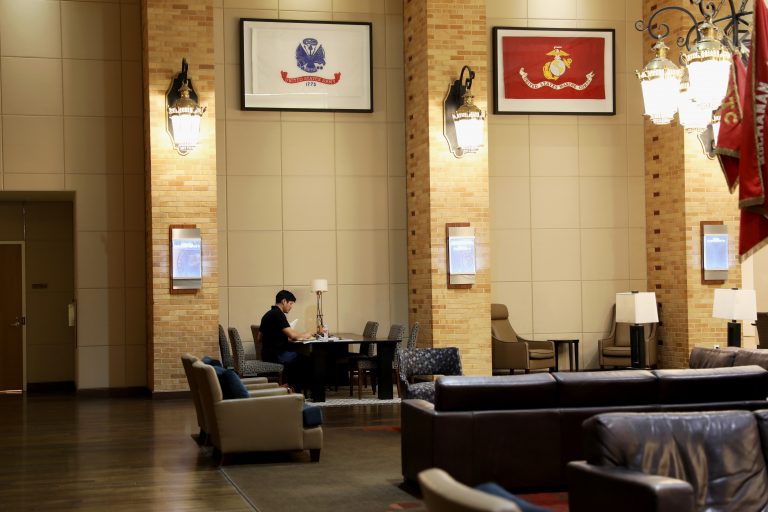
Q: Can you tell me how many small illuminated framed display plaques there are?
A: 3